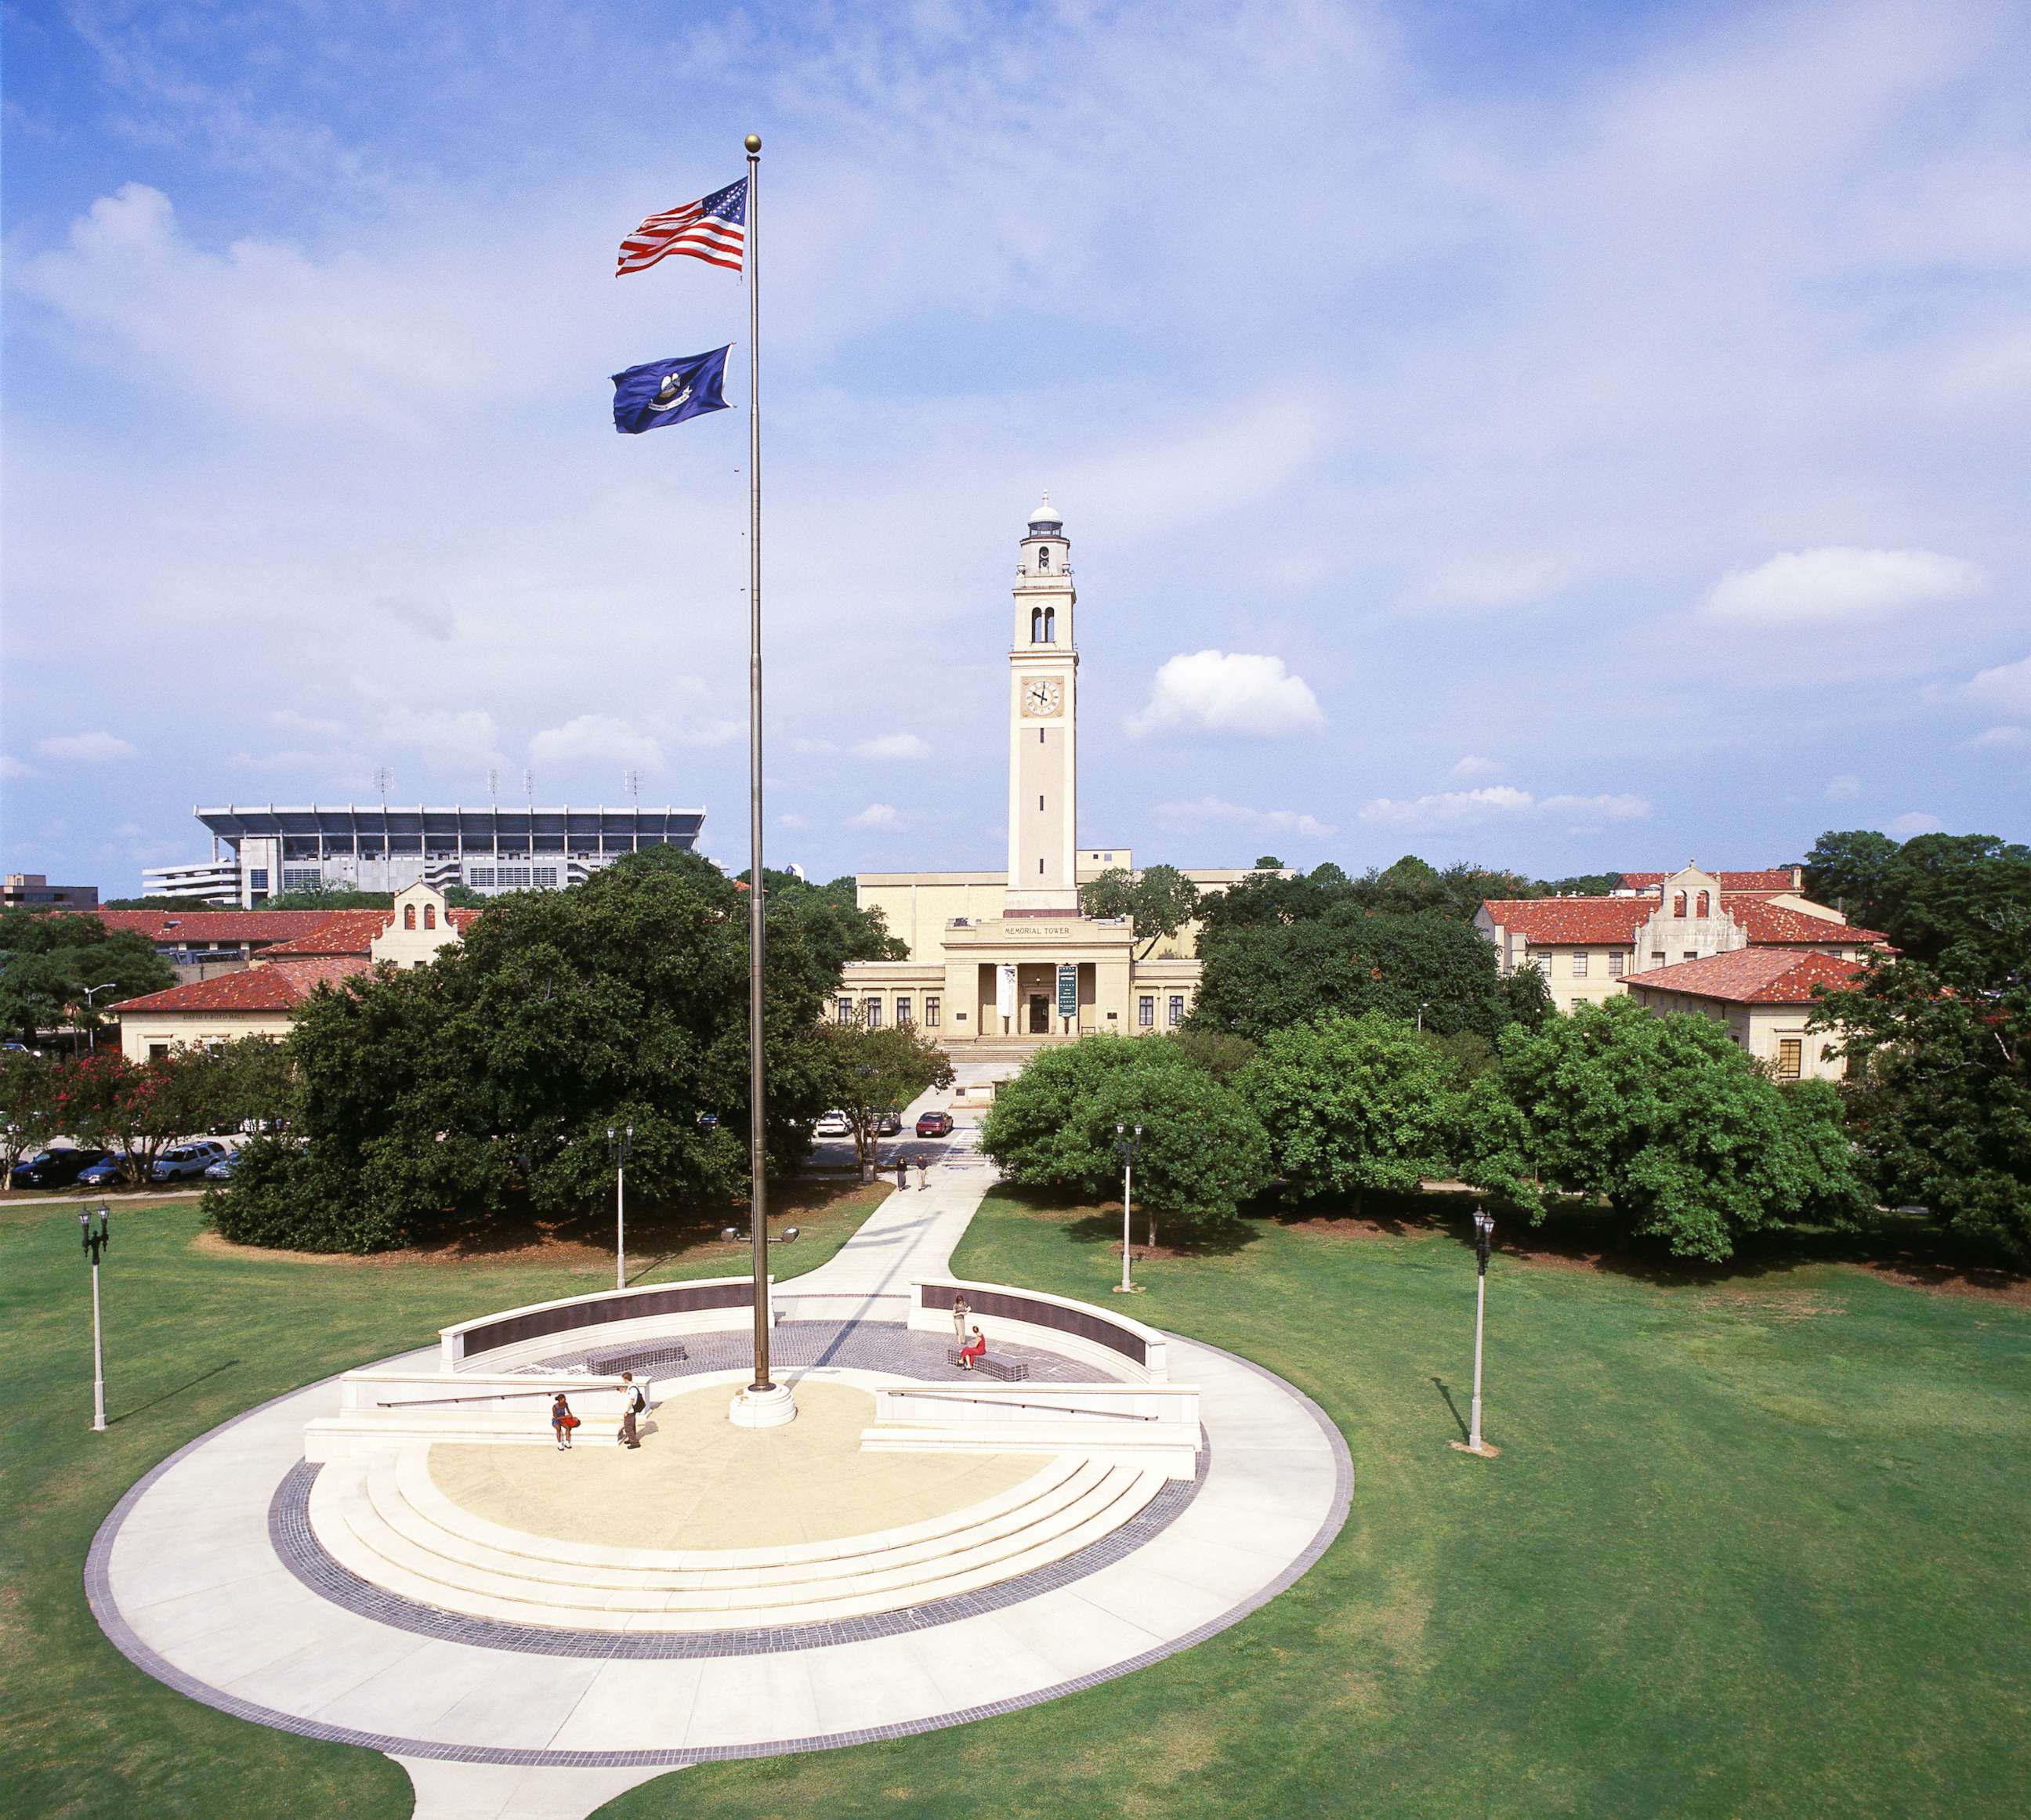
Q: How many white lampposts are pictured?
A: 4